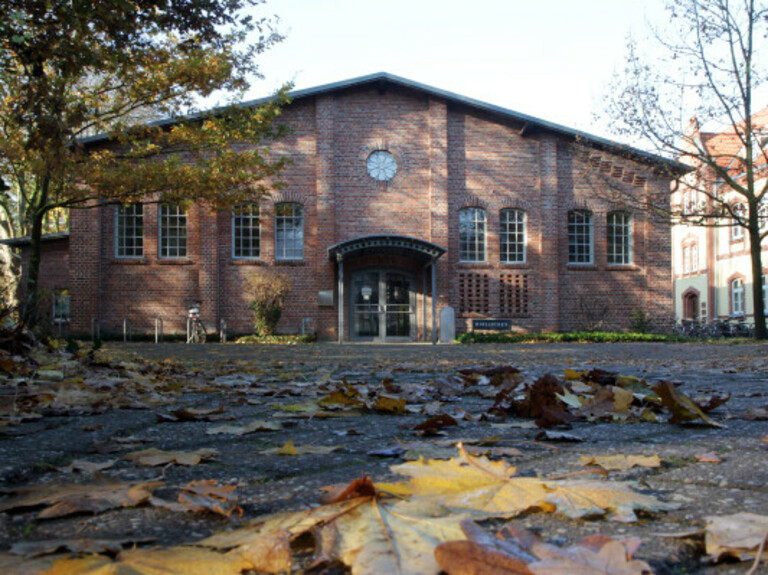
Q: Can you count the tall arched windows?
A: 8